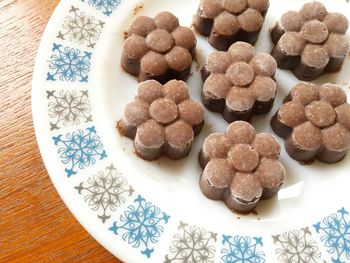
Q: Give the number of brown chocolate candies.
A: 7